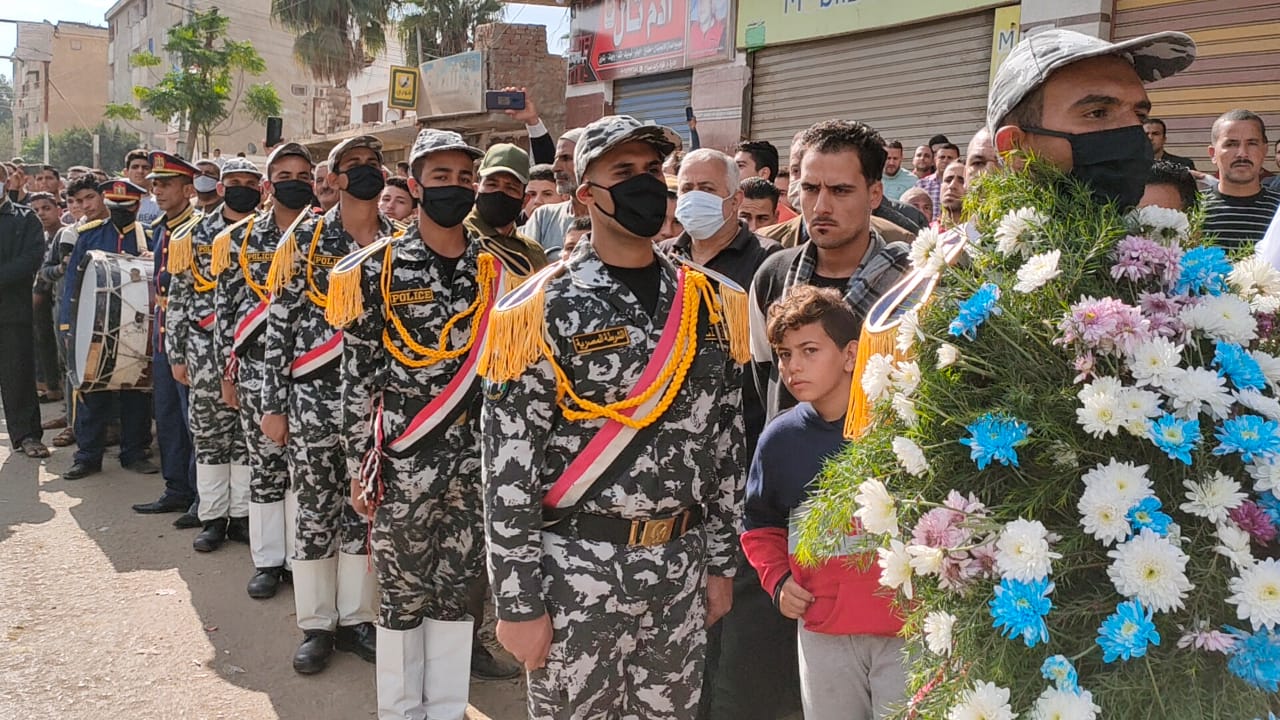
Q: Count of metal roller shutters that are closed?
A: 3